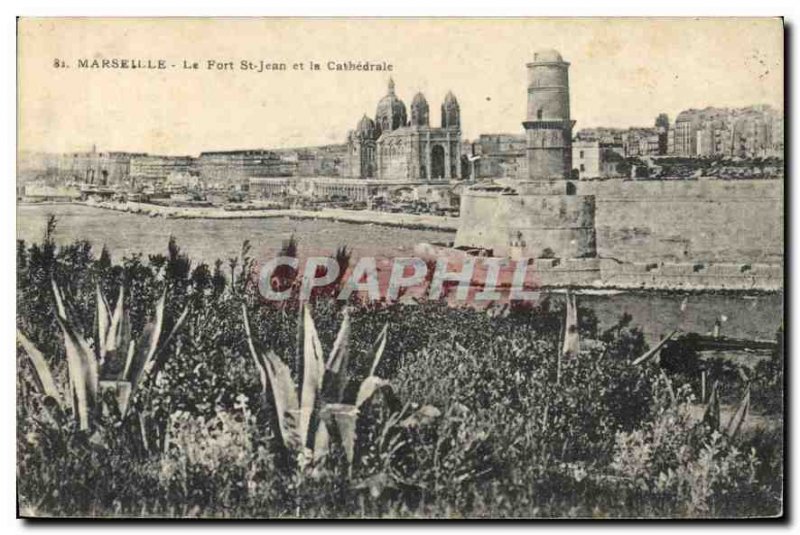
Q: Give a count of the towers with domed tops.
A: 5